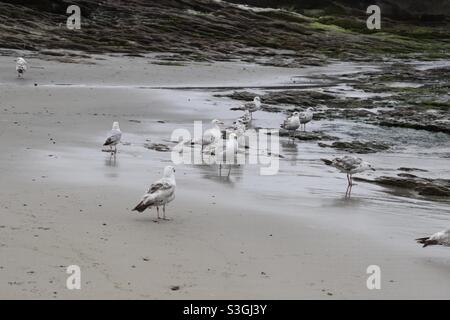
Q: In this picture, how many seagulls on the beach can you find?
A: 12